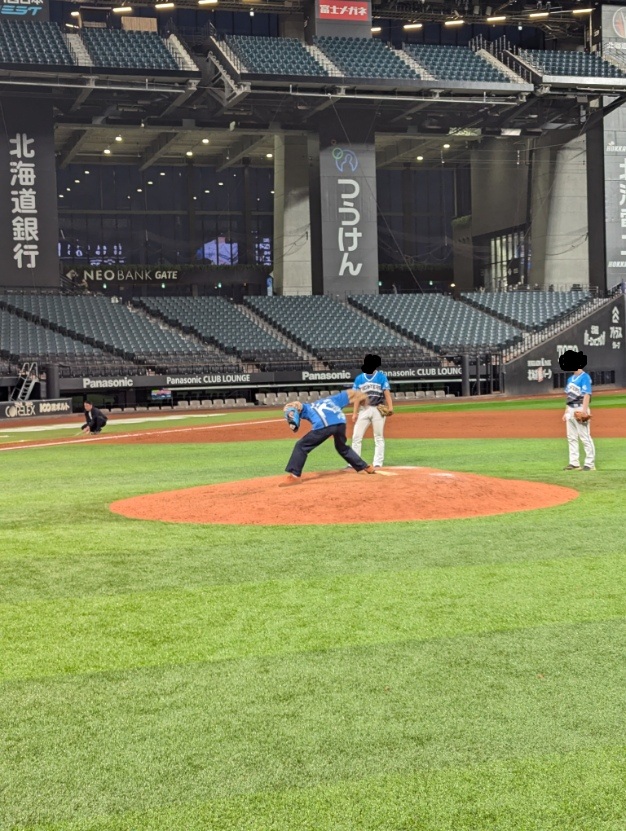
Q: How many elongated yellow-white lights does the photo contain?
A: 10